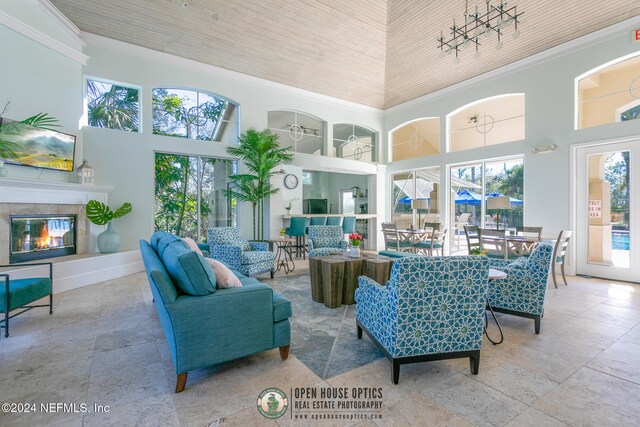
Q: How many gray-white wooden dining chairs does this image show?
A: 7